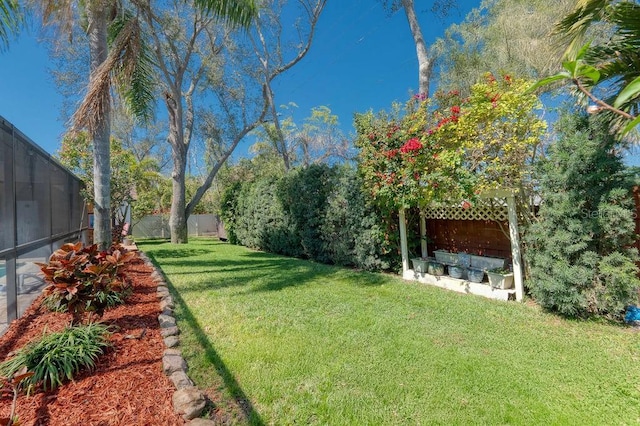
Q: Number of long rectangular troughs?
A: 2